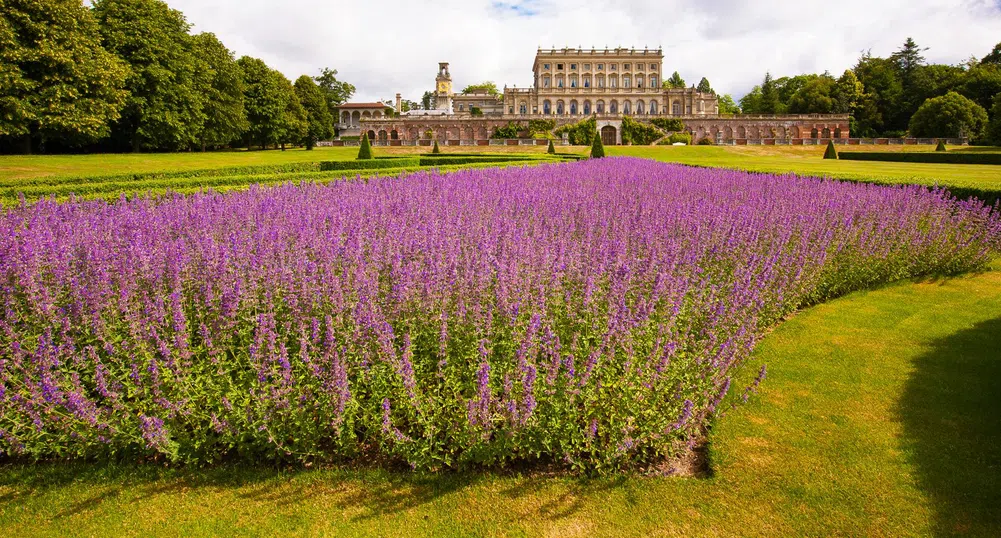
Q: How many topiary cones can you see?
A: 6